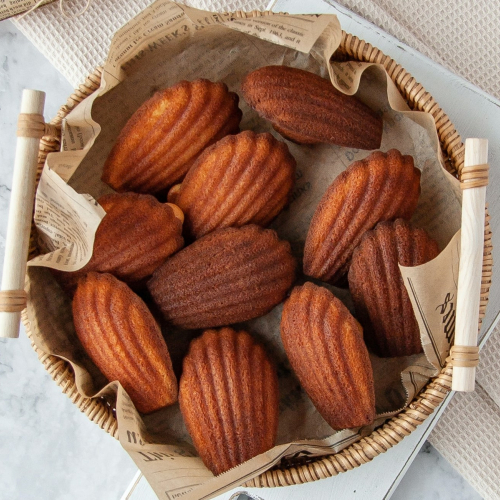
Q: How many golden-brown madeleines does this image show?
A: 10